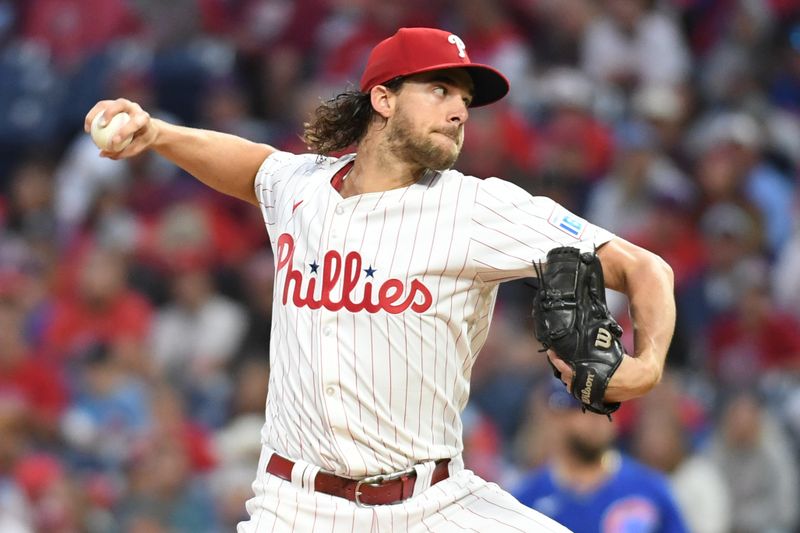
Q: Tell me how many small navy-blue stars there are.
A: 2